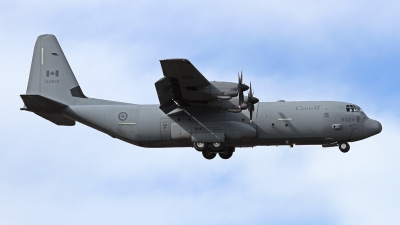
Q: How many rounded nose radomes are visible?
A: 1